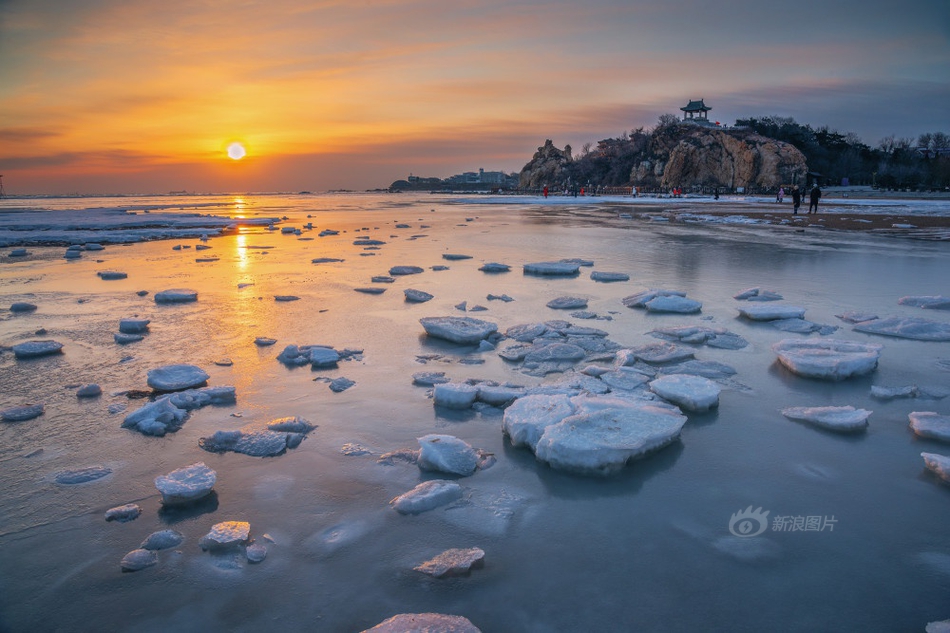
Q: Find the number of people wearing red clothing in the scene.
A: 4